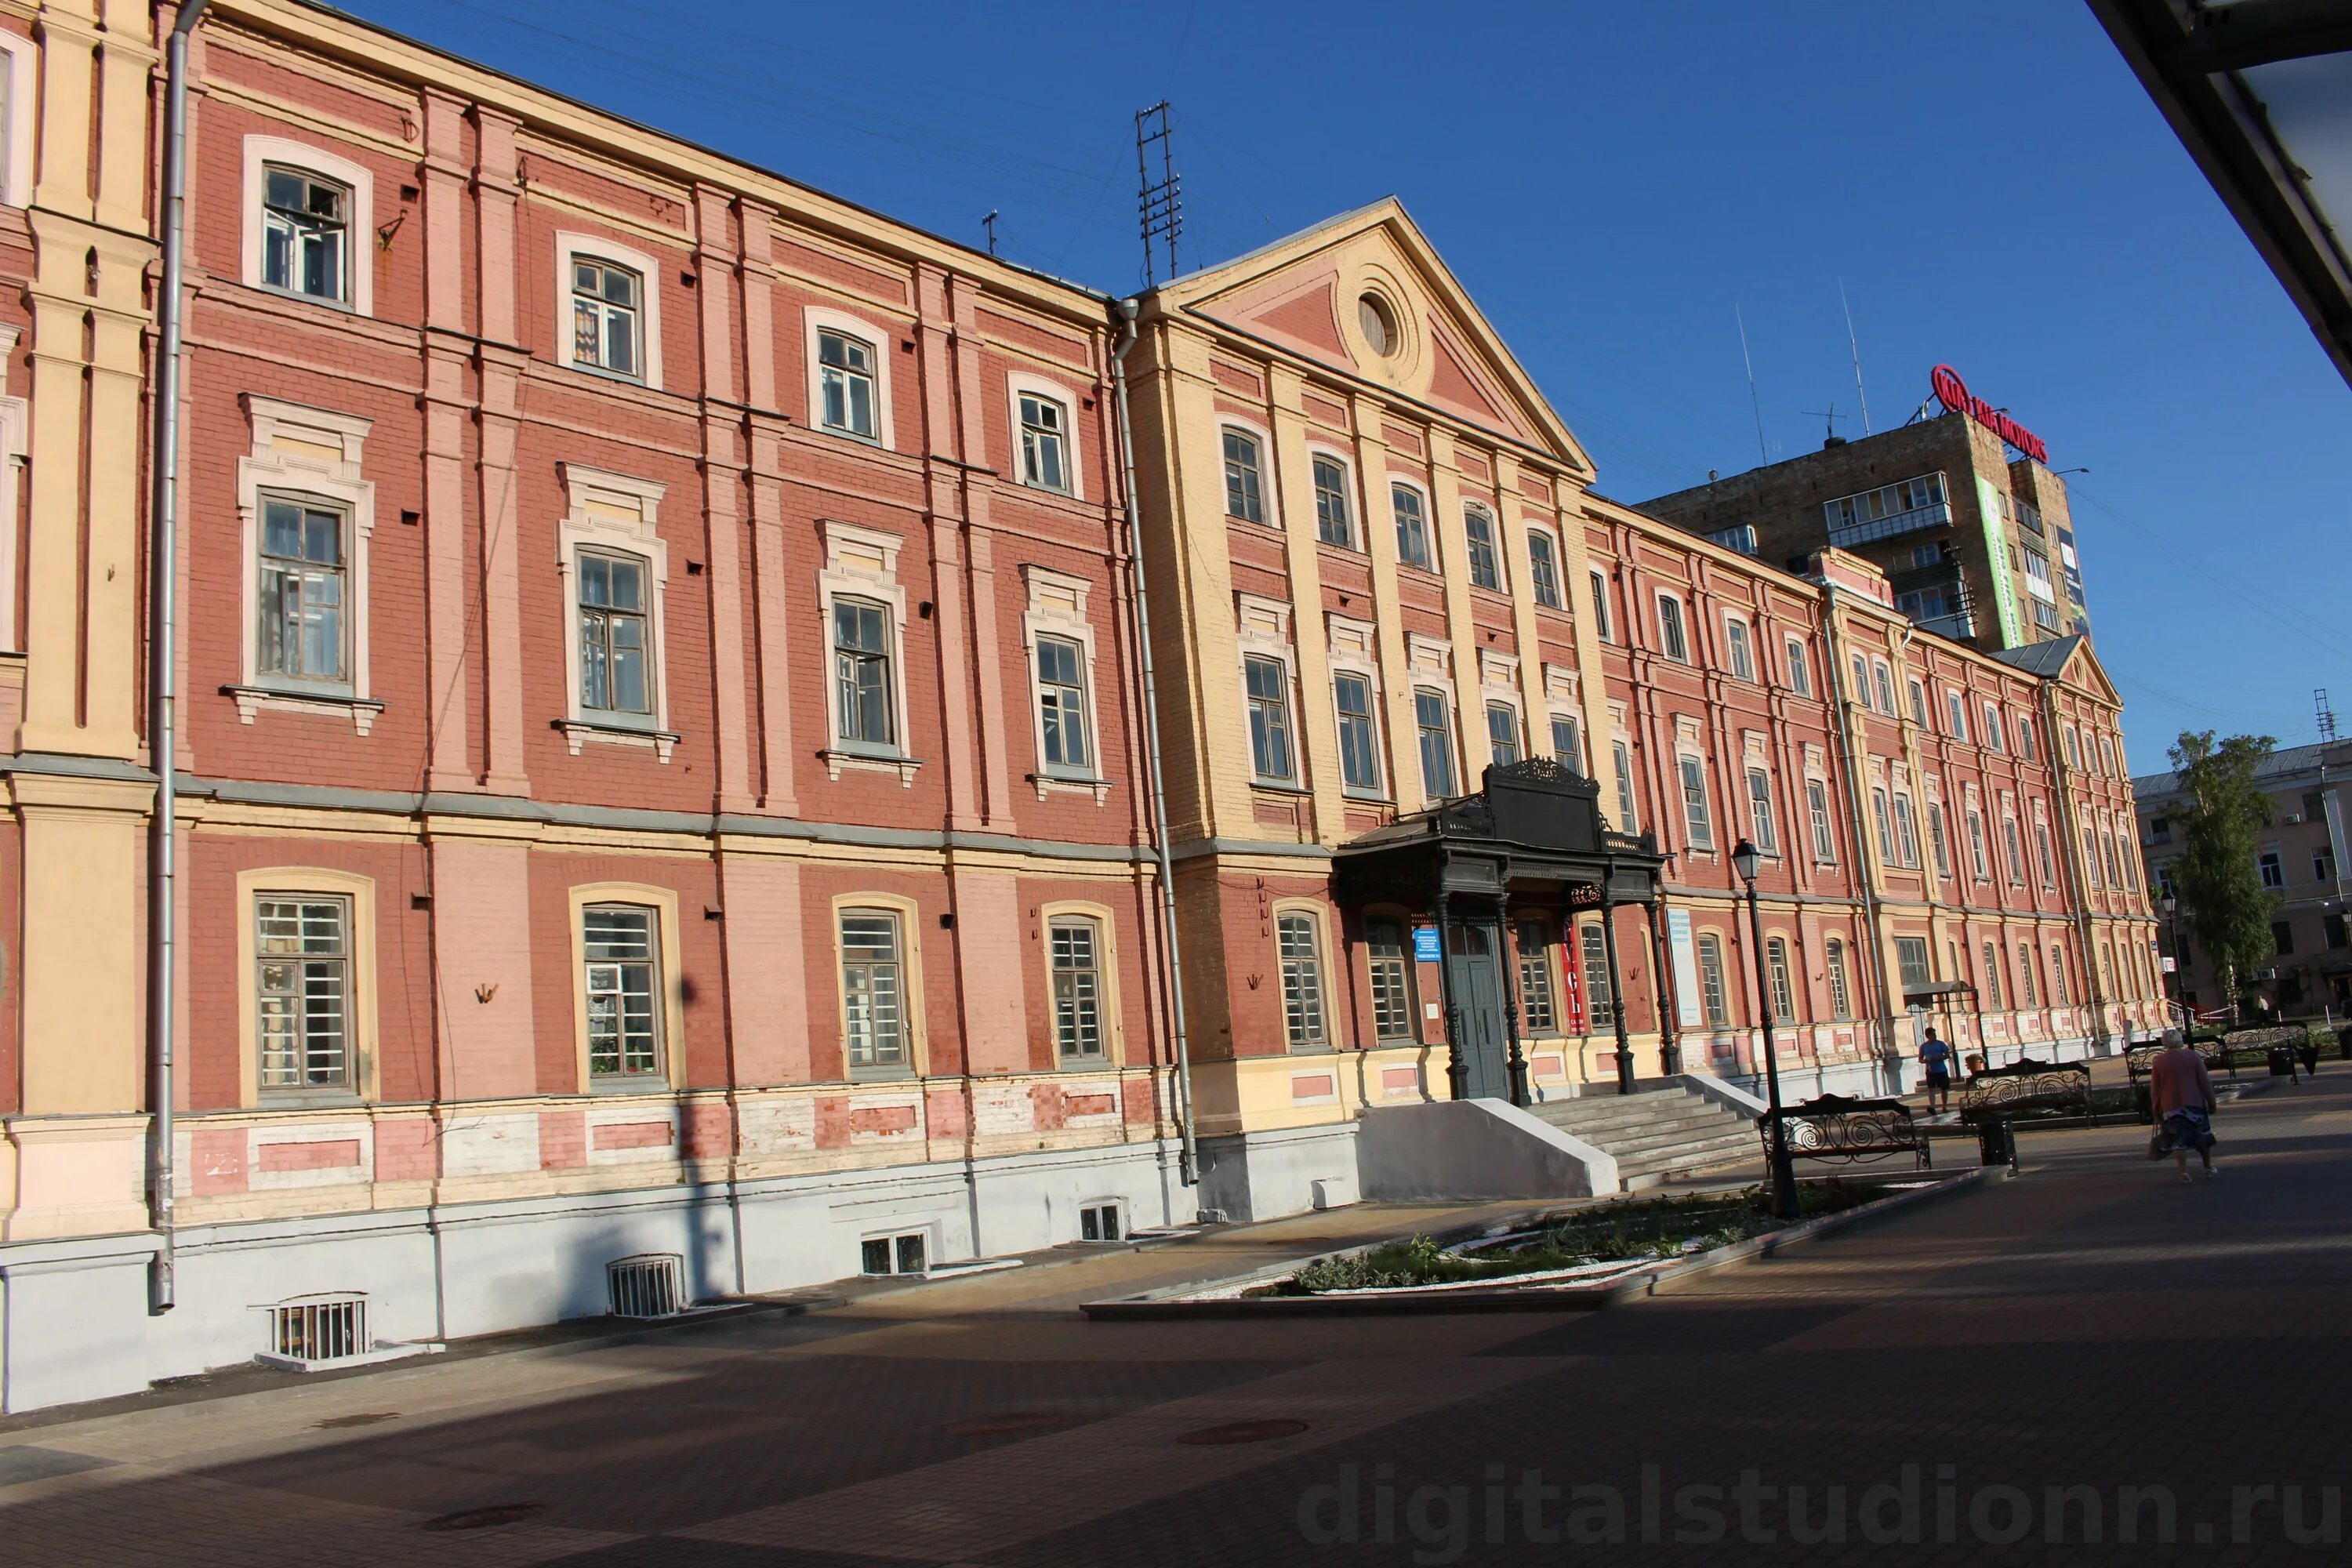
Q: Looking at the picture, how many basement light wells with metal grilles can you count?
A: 2